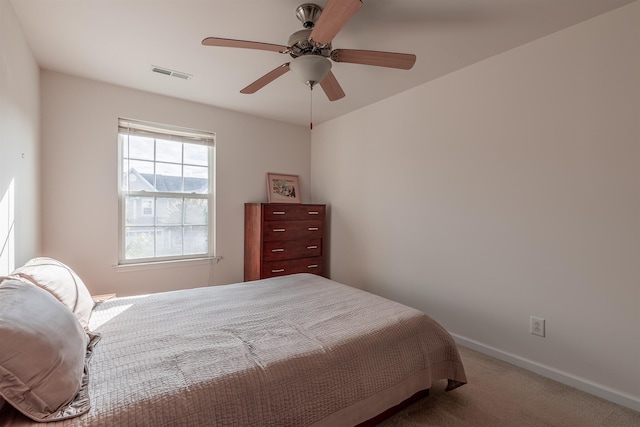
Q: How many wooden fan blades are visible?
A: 5